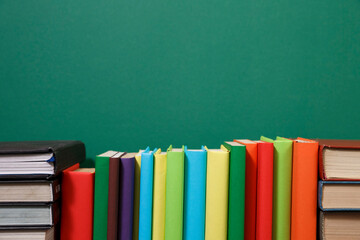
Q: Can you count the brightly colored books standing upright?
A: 15